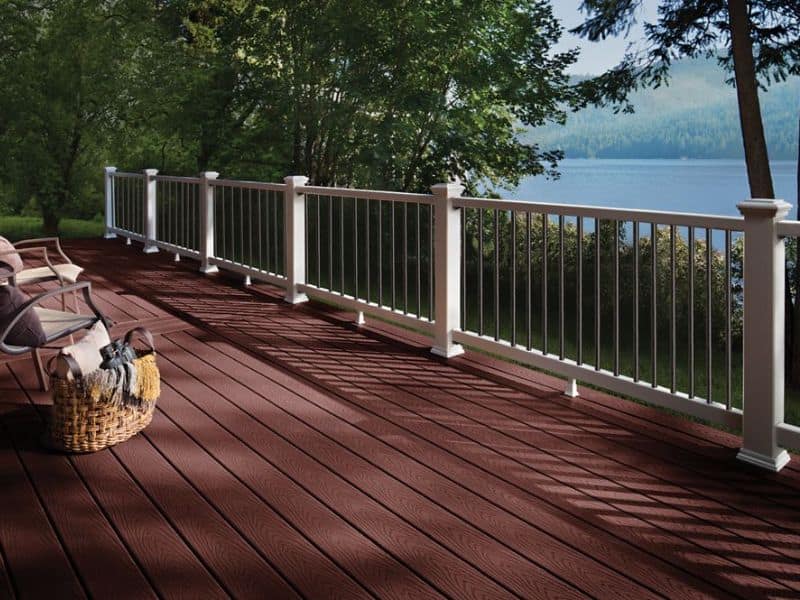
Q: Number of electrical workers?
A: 0